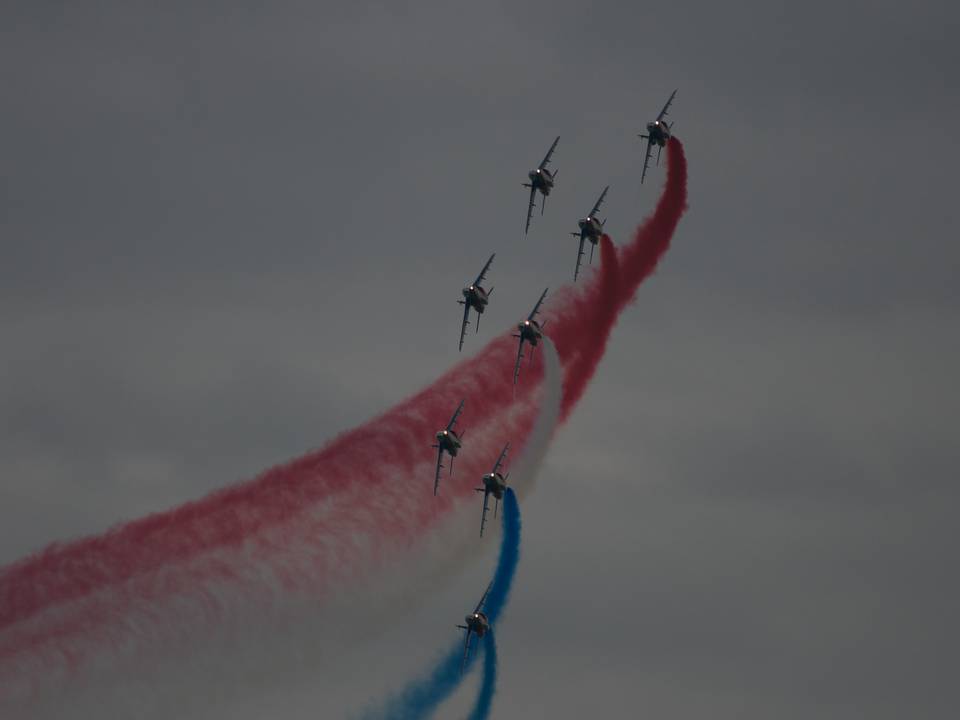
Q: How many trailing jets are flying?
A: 5